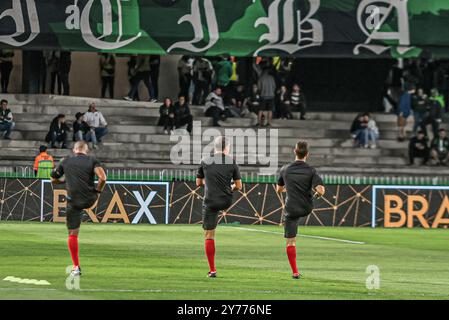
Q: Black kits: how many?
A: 3